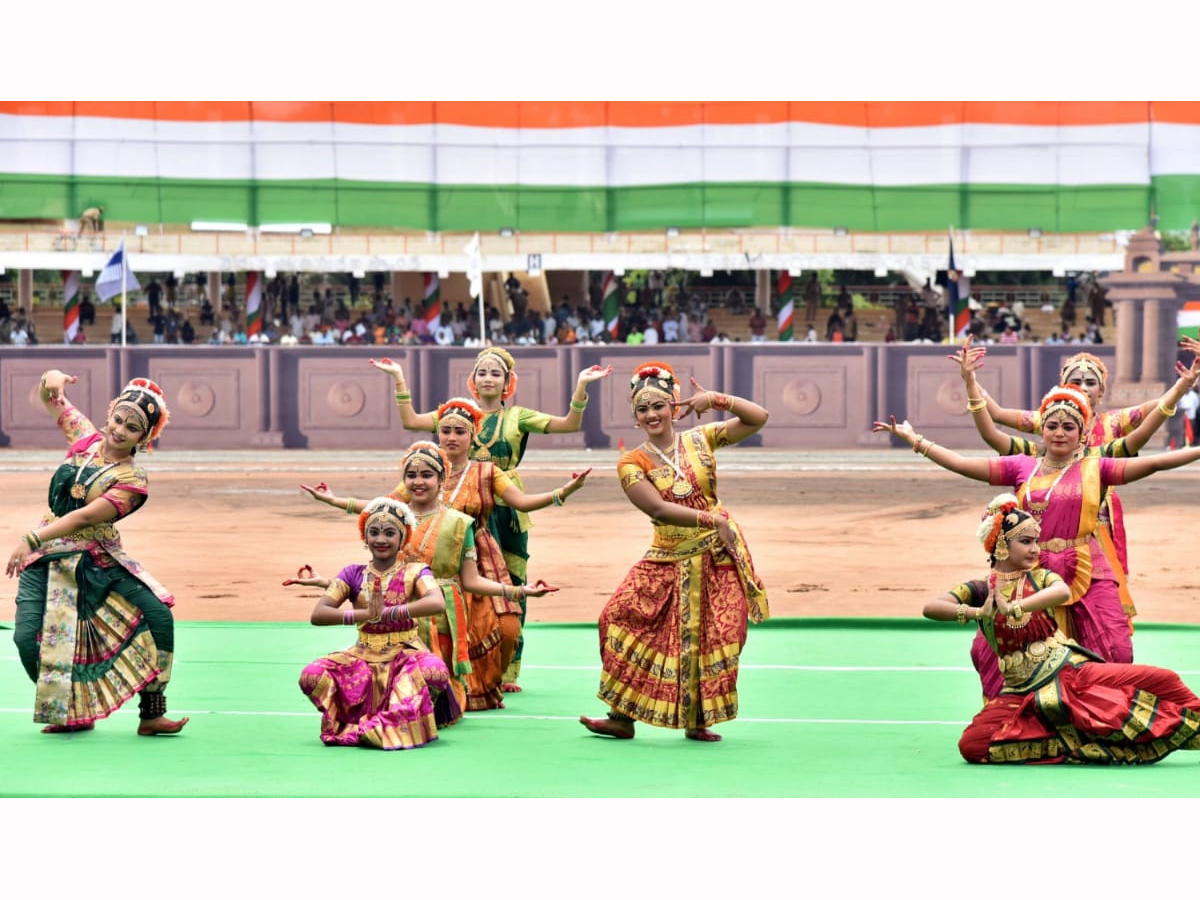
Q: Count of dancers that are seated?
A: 2